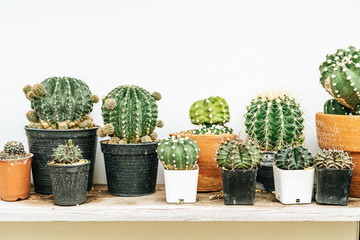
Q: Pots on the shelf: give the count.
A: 11